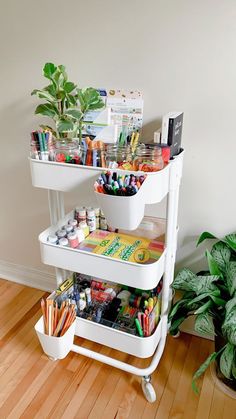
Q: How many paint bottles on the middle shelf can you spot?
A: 12